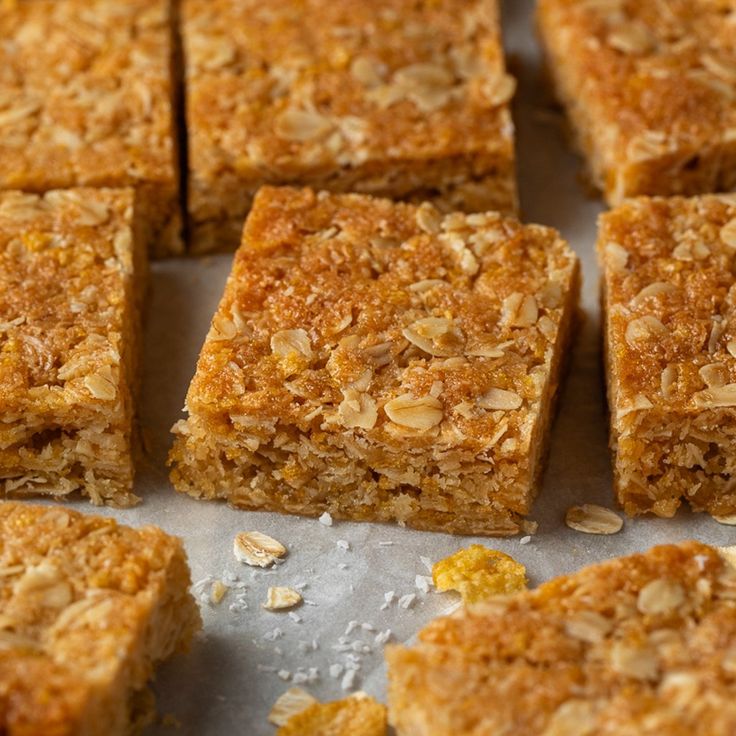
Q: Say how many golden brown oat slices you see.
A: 8